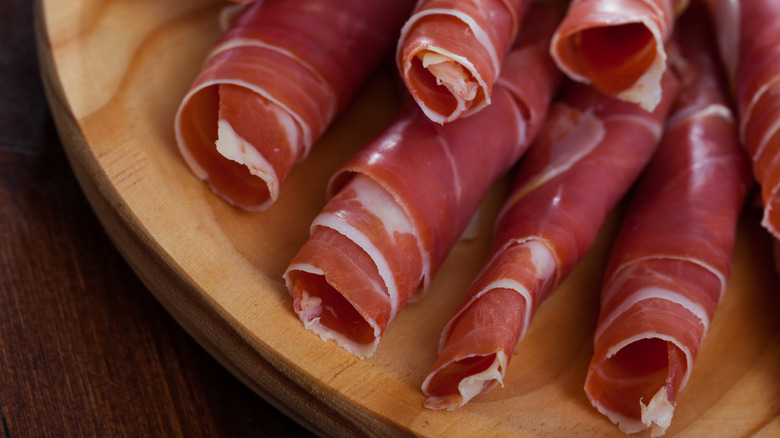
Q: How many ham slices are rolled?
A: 7